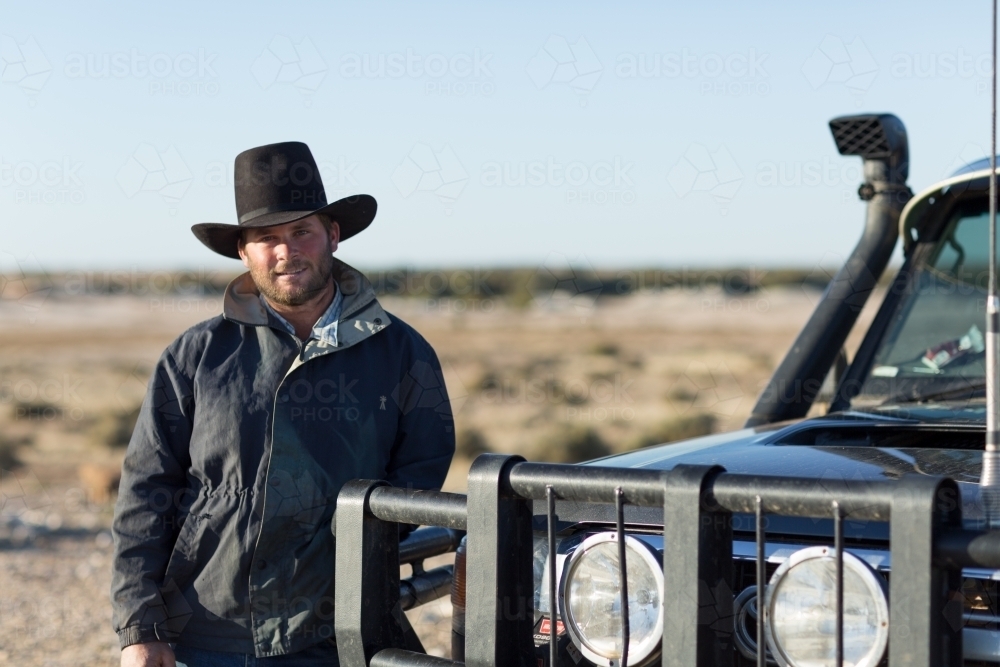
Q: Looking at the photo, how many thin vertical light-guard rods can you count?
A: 4